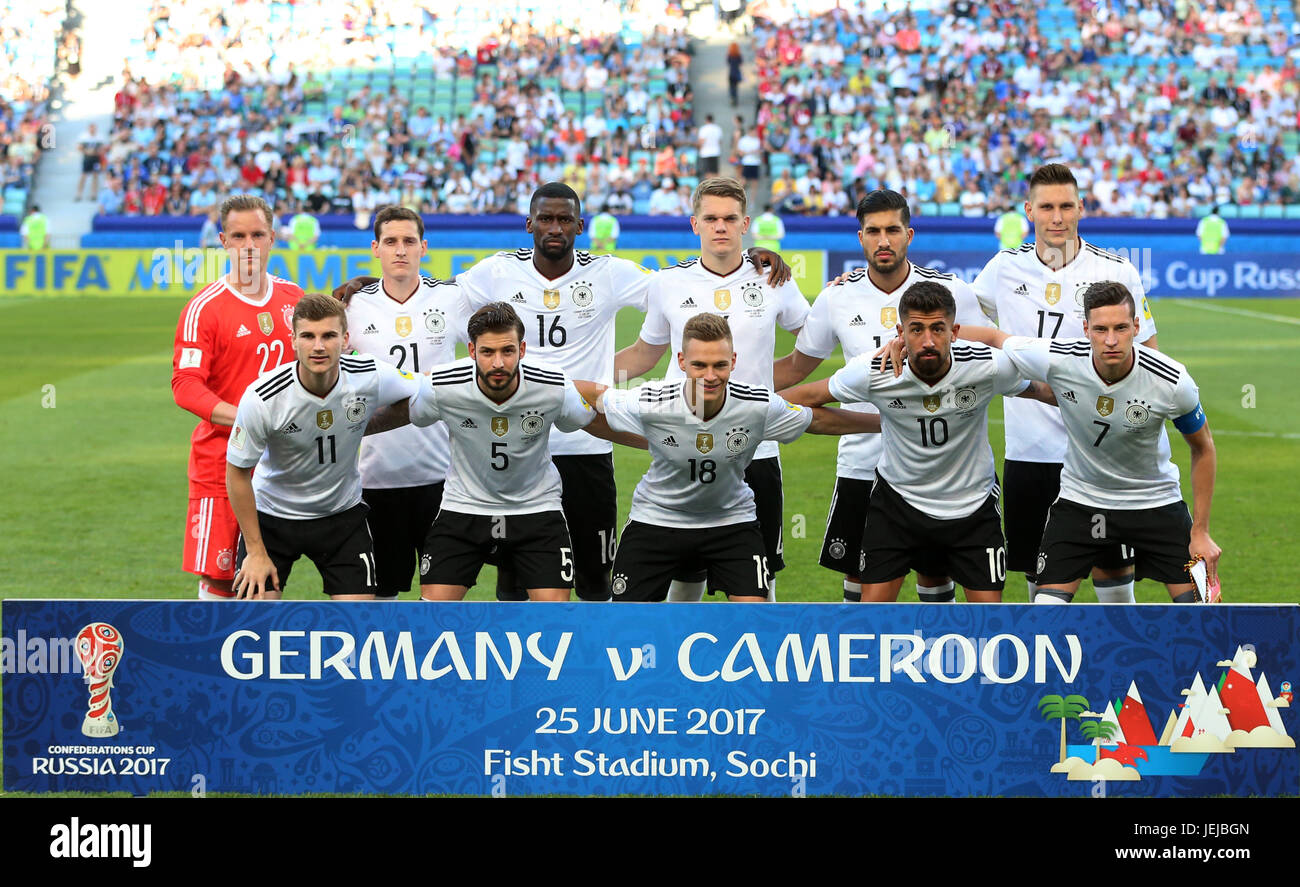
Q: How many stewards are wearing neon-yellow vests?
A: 6